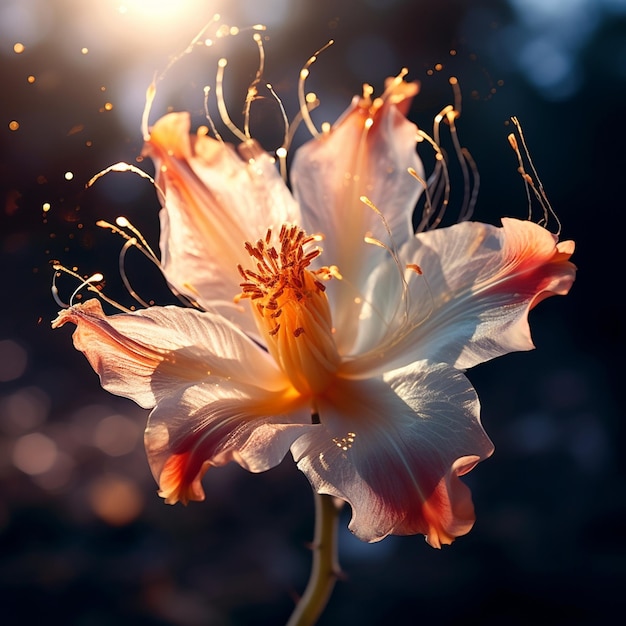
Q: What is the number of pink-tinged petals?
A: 6